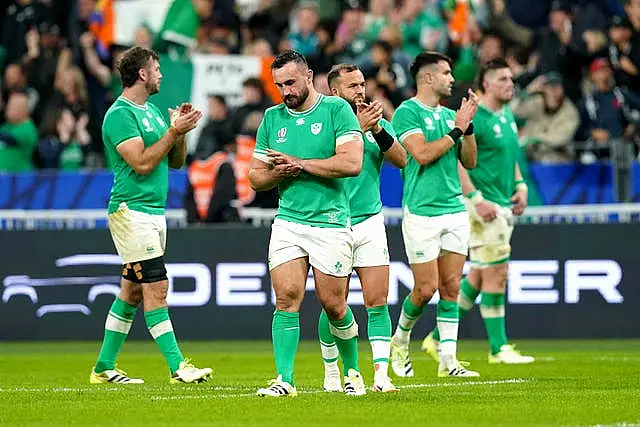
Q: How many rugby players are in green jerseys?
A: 5